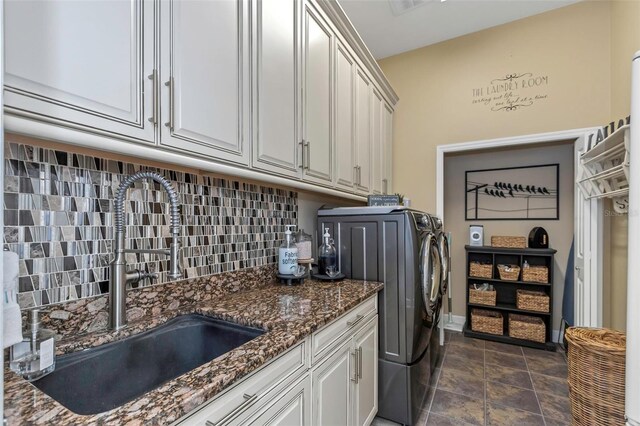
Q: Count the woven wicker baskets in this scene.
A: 9